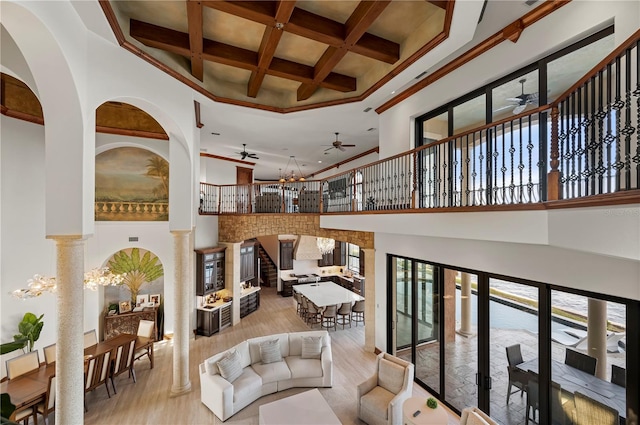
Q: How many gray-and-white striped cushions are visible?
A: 3